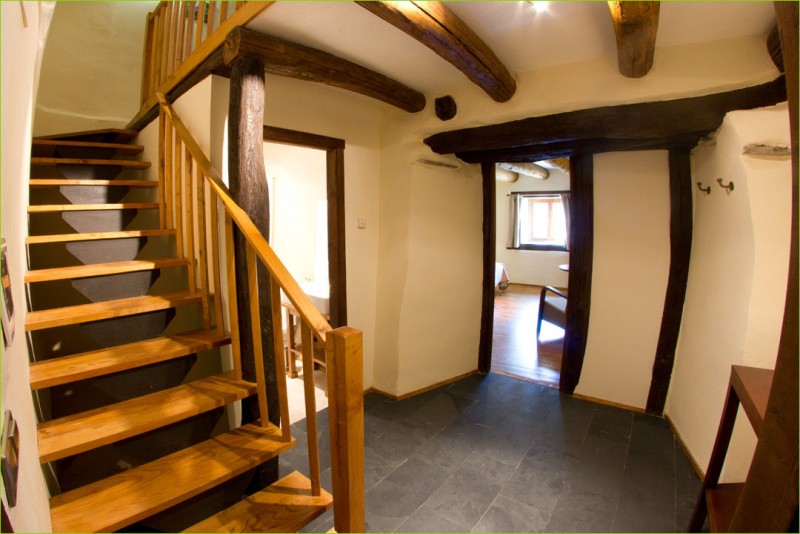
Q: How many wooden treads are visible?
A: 12